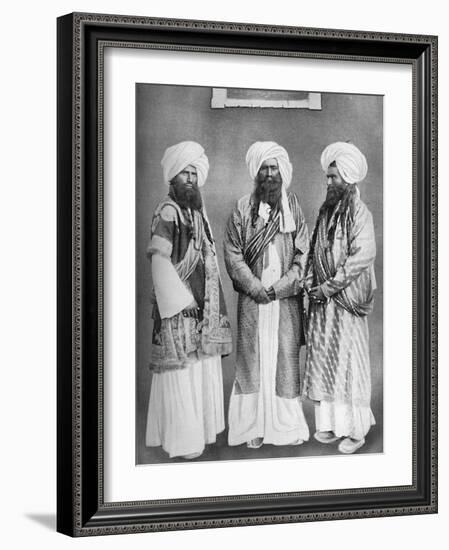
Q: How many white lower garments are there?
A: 3